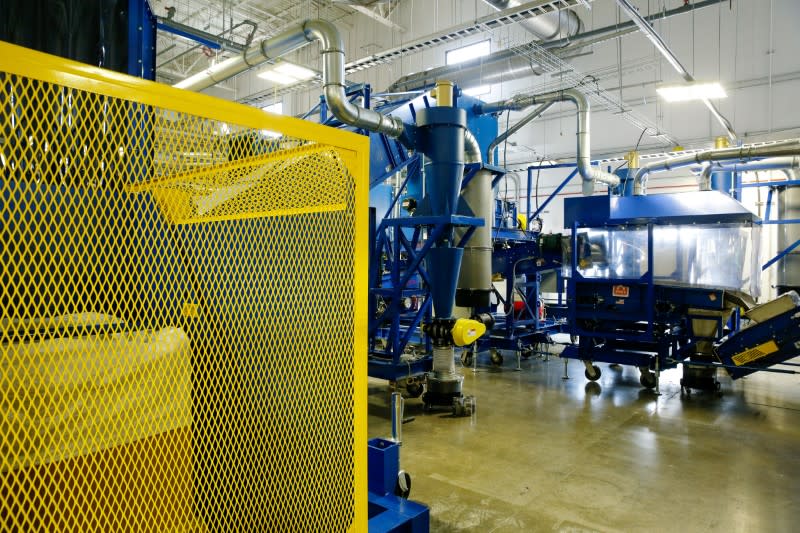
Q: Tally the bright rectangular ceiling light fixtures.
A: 2